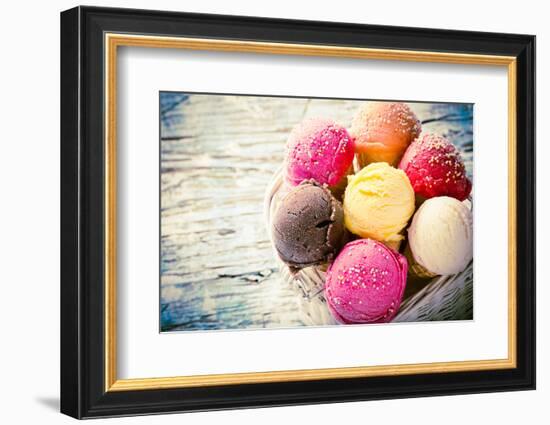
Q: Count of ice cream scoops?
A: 7